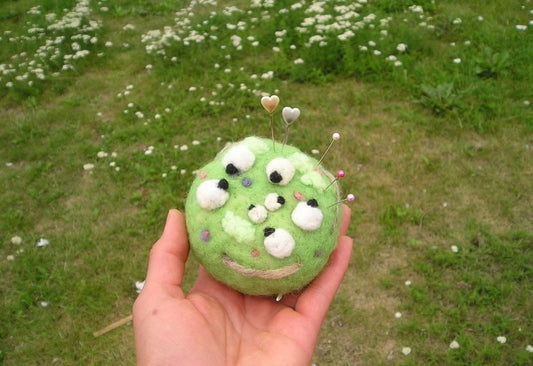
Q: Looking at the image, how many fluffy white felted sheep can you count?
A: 7